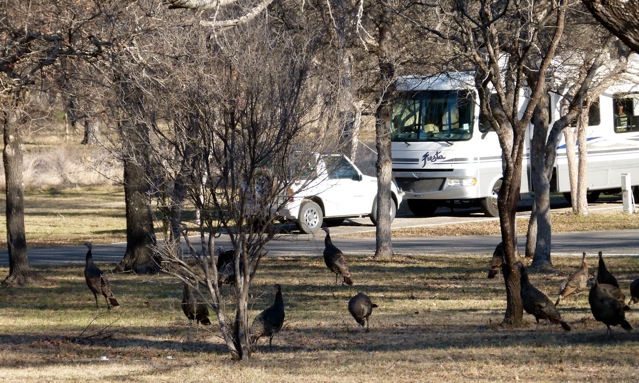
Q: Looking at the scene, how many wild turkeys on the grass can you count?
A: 12